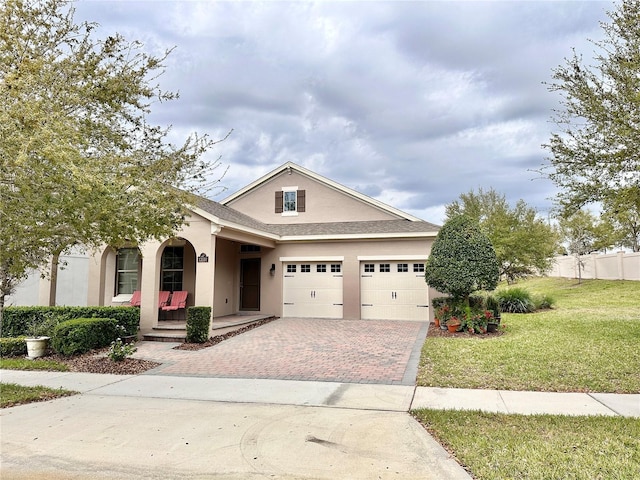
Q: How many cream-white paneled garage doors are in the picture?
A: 2